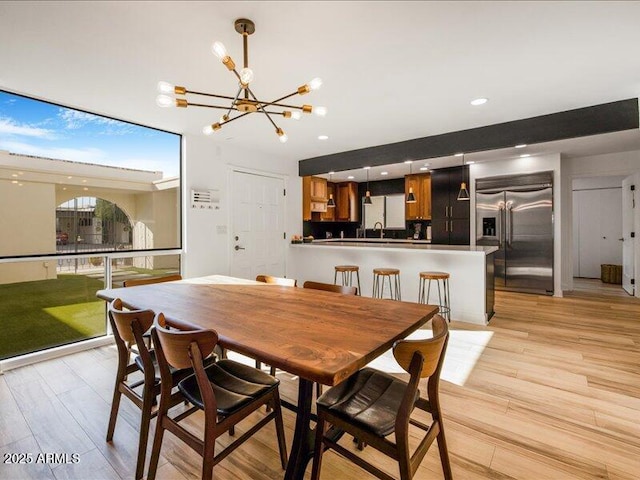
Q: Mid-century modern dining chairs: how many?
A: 6